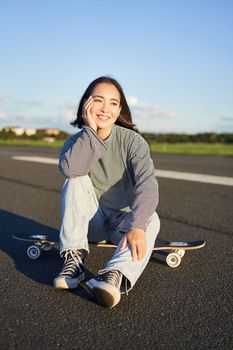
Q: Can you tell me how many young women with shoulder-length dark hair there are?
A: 1